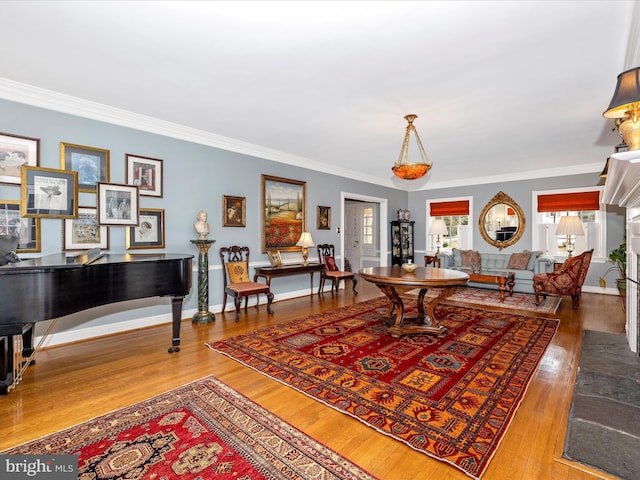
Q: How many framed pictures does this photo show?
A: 12